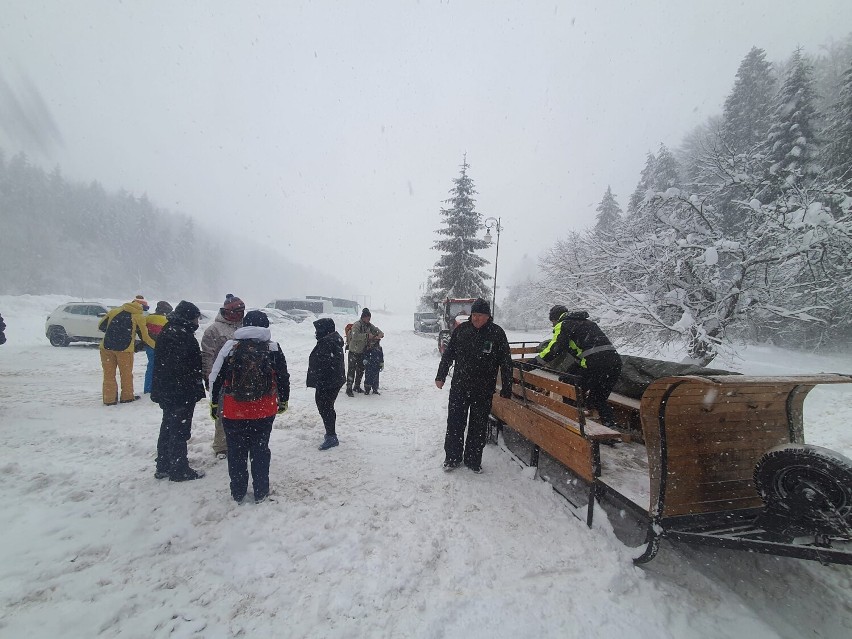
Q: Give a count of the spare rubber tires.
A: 1